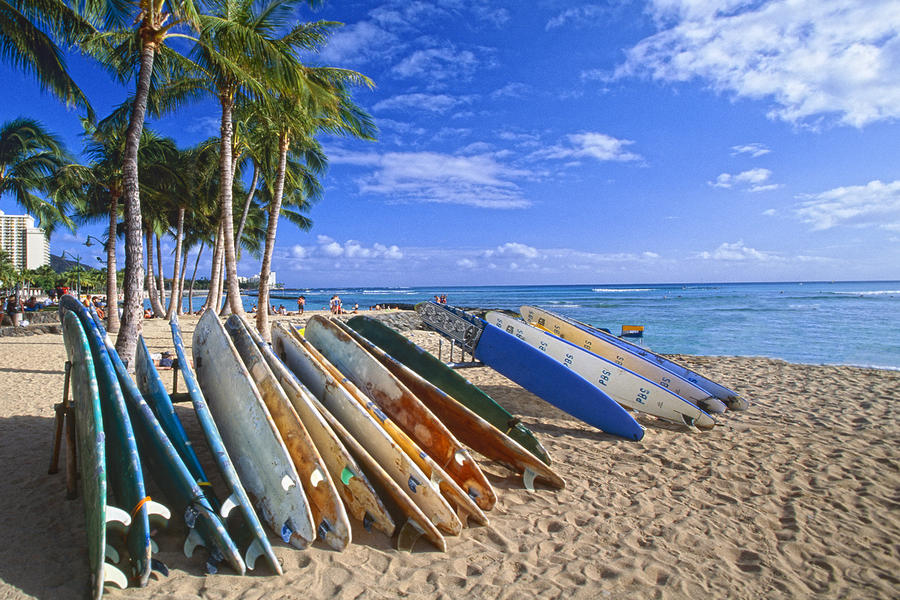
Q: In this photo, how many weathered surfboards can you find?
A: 14